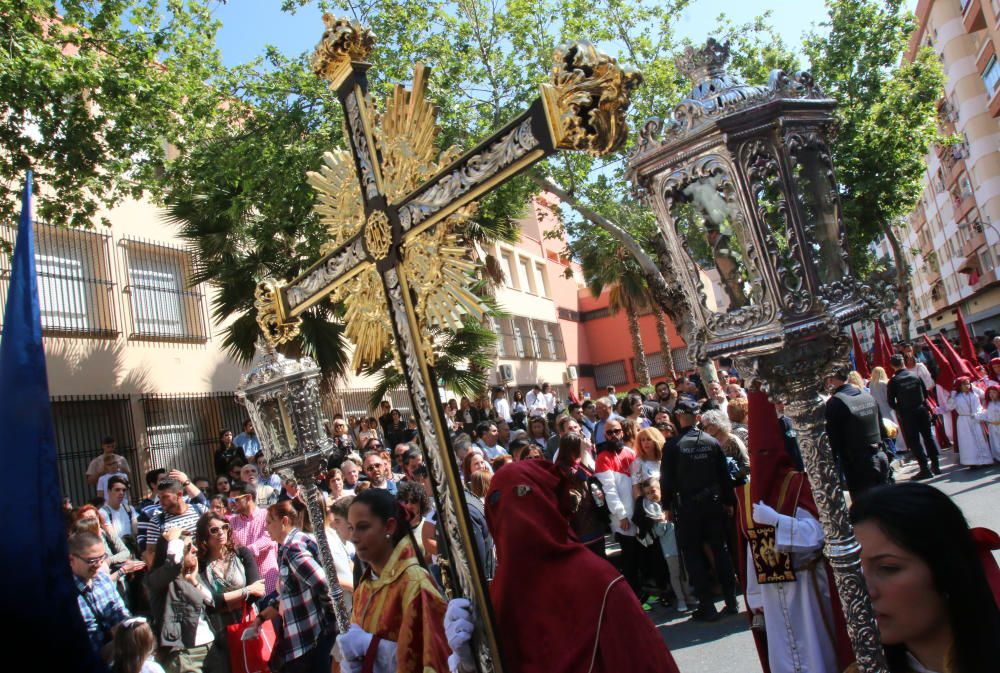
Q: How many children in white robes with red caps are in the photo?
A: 2